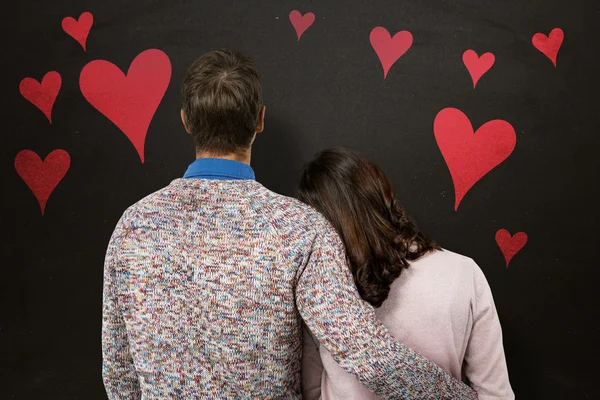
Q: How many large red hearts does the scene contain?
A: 2